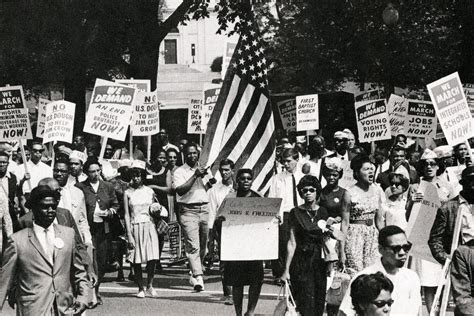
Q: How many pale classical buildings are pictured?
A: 1